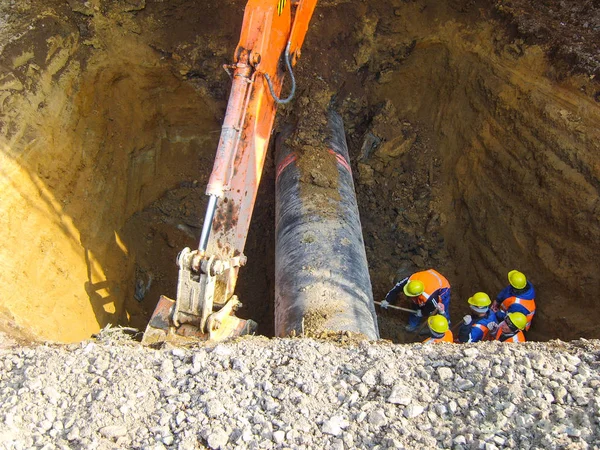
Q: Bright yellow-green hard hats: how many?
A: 5